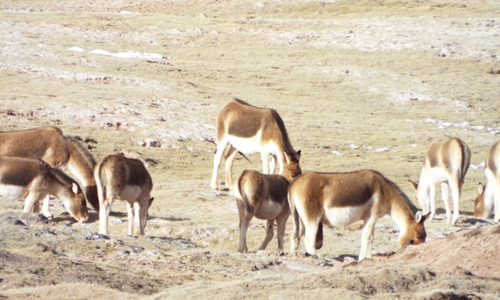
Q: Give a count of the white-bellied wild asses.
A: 8